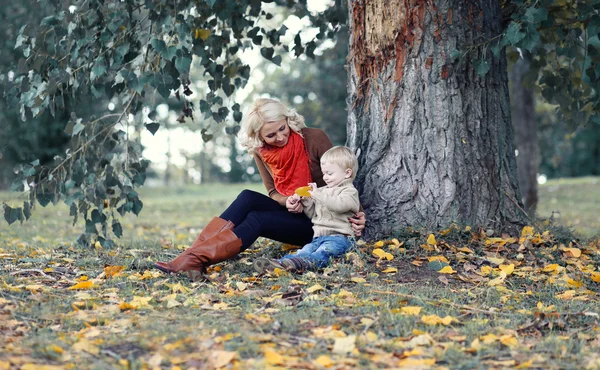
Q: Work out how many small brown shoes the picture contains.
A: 2